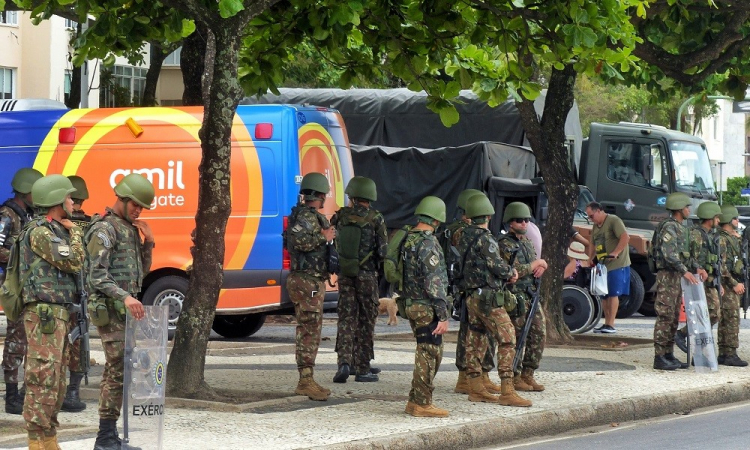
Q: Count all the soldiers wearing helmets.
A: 13